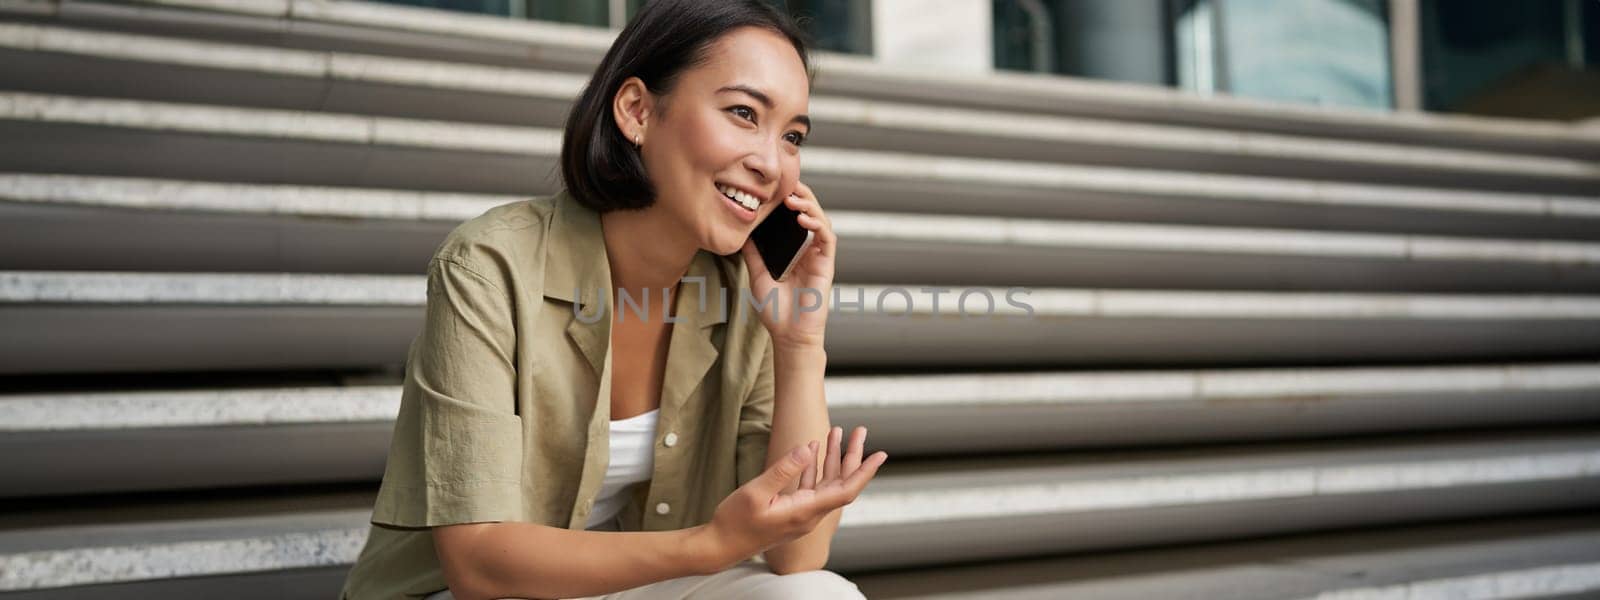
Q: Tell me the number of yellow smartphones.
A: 0